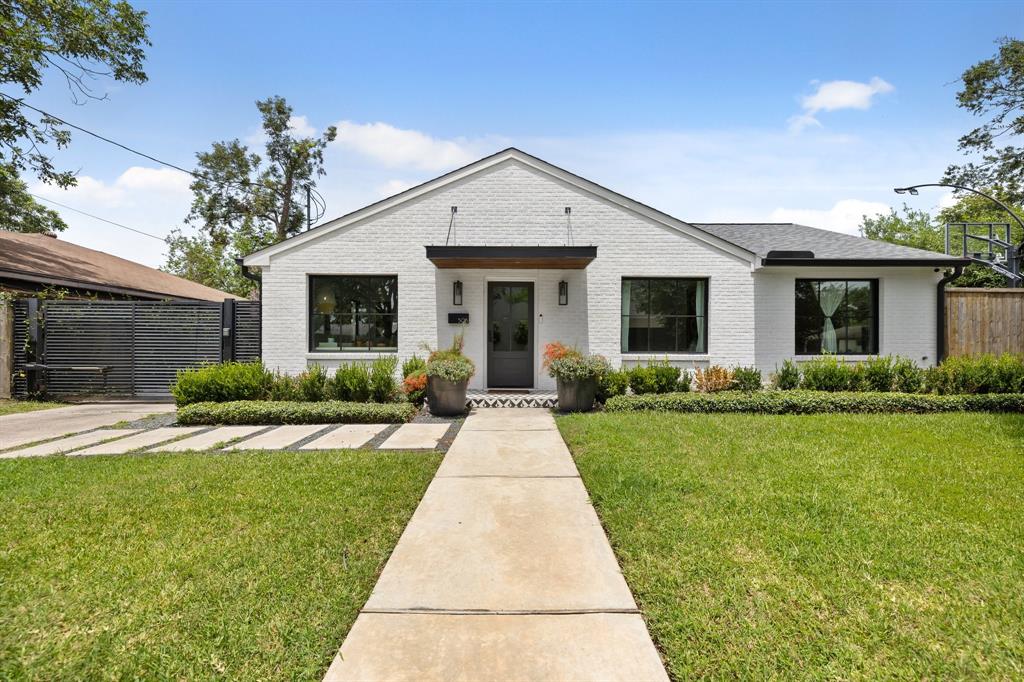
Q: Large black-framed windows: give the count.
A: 3